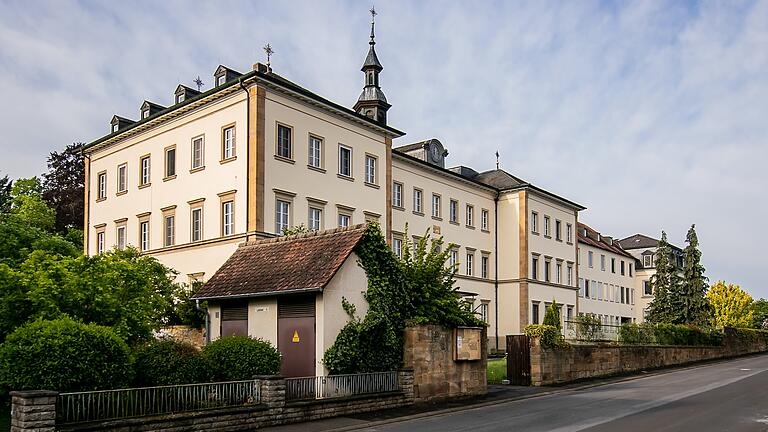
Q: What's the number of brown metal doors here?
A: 2